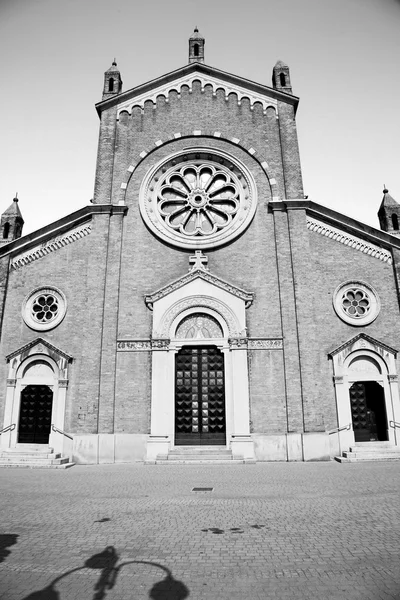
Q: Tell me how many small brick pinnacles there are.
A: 5